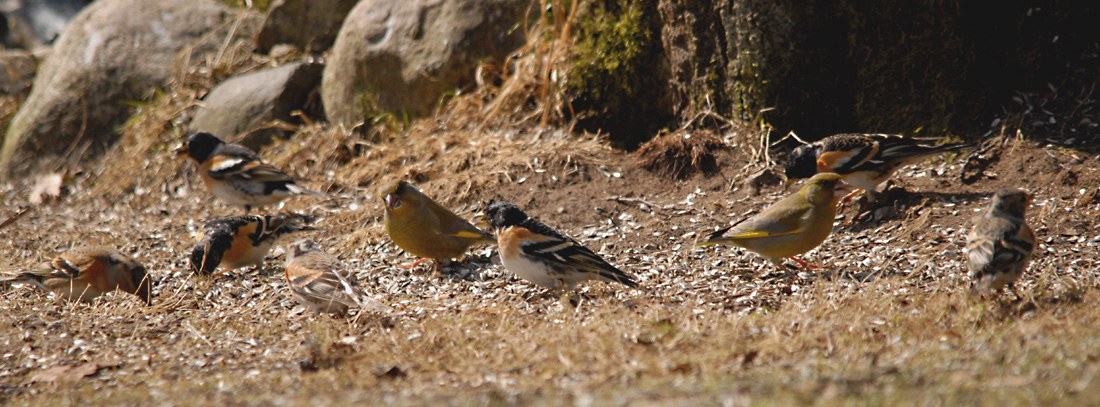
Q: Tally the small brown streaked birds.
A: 3